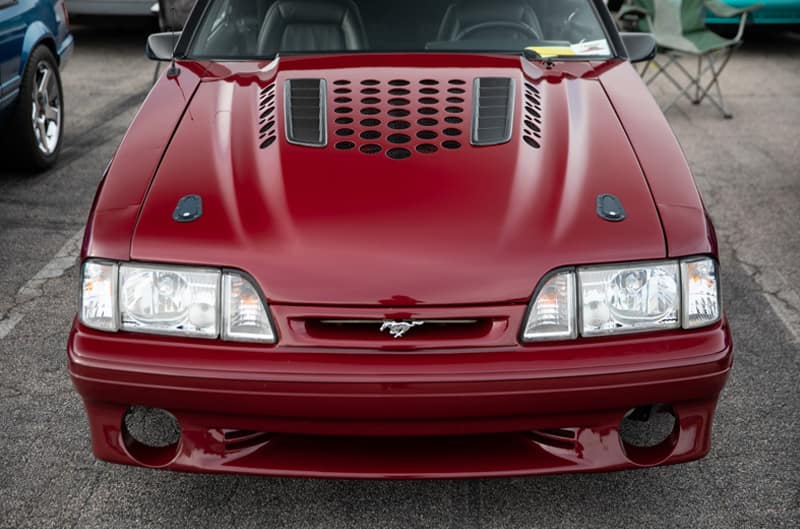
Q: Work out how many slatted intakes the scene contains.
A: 2